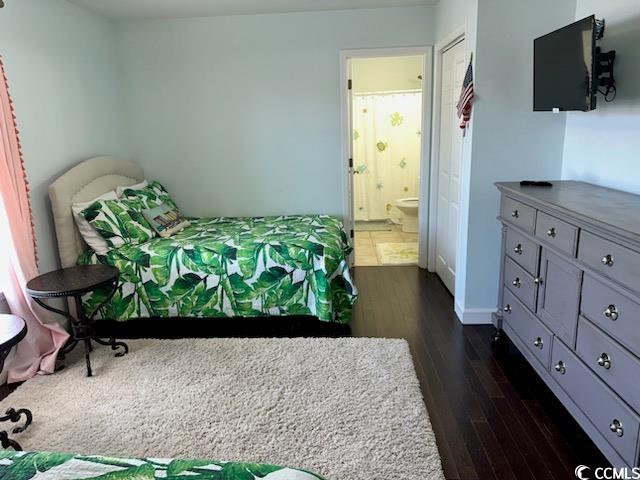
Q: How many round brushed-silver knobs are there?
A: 12